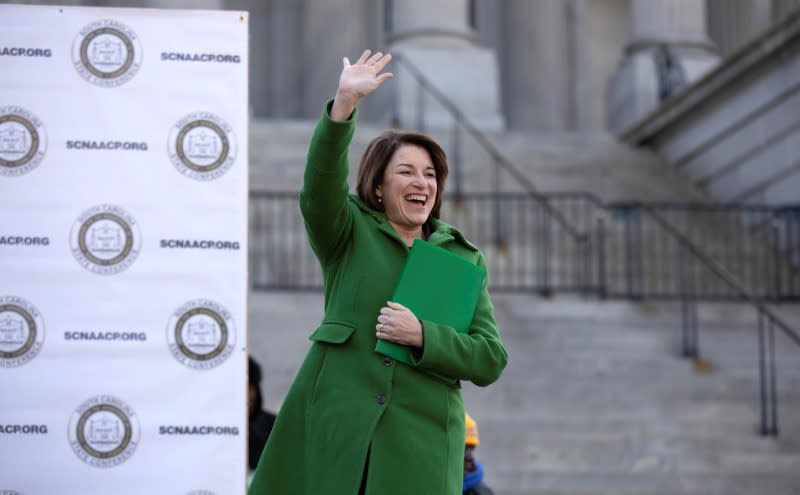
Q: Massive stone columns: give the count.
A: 2